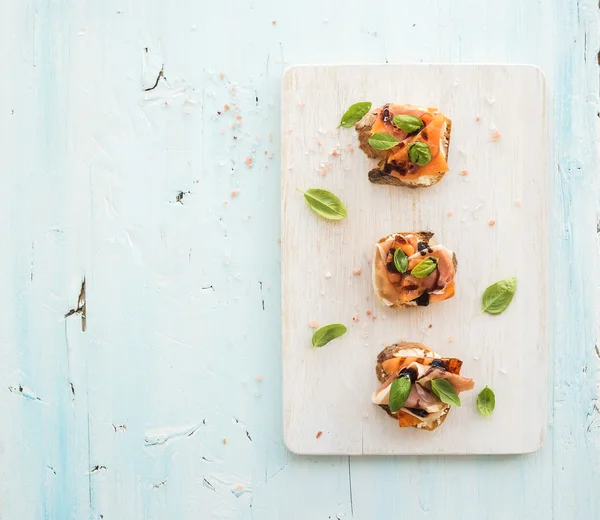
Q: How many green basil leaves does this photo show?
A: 12